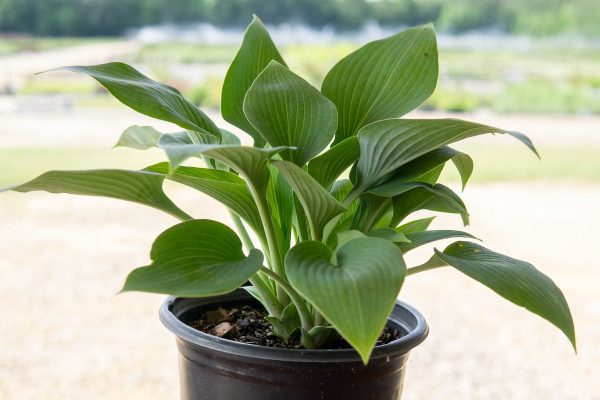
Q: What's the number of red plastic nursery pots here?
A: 0